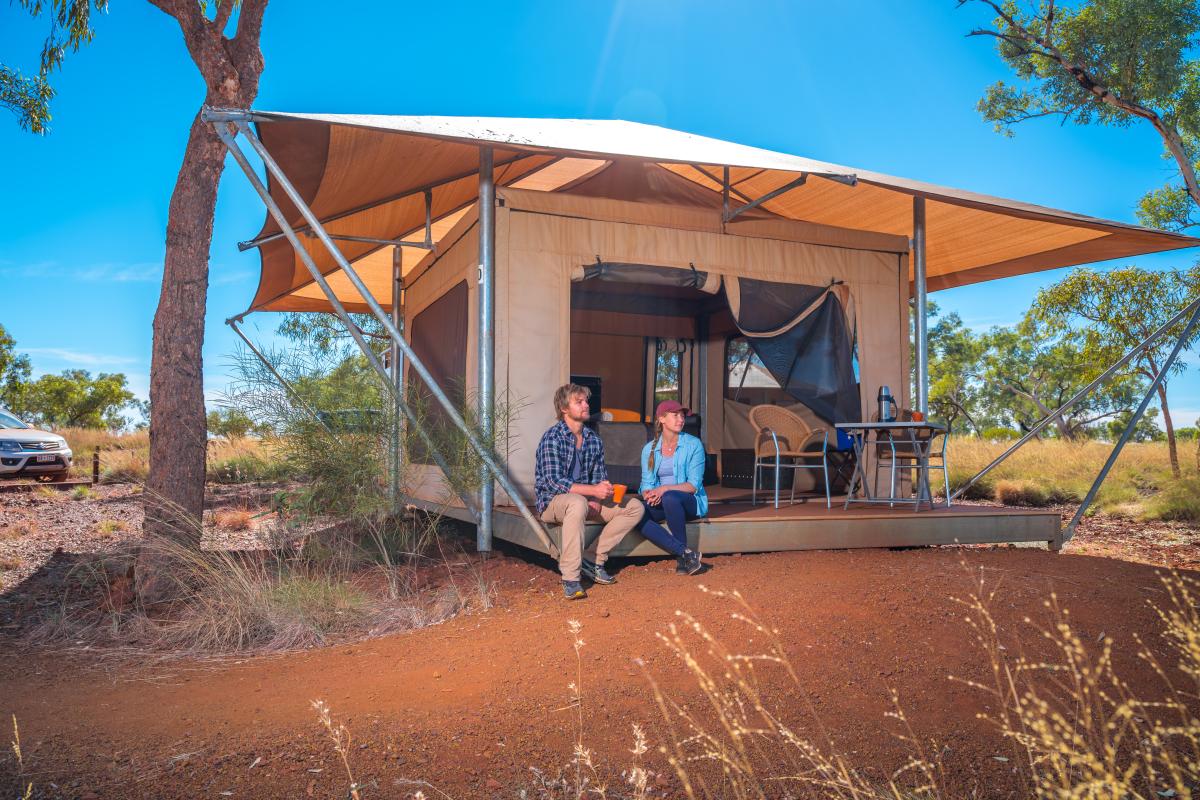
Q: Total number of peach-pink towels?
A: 0